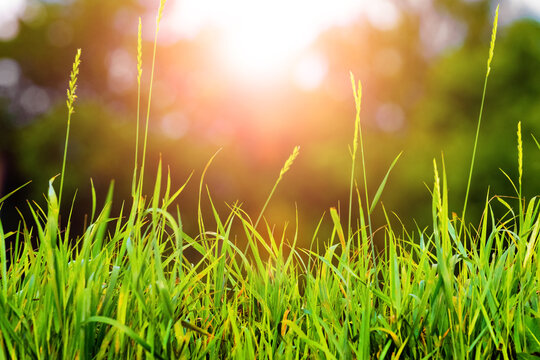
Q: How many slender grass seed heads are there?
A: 9